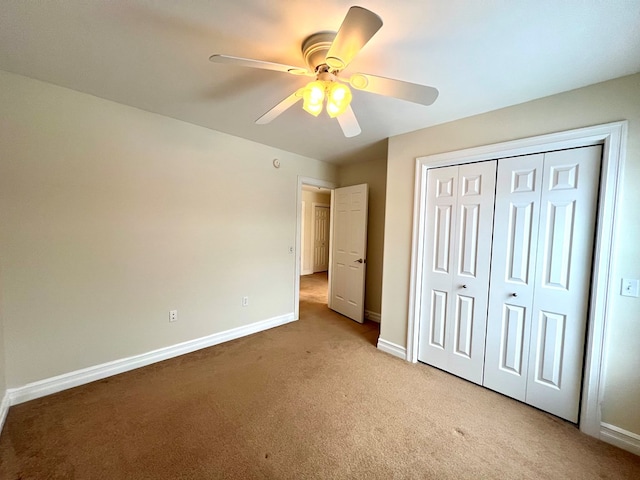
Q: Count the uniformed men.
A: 0